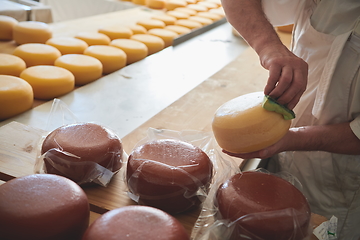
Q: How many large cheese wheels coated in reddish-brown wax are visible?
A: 5